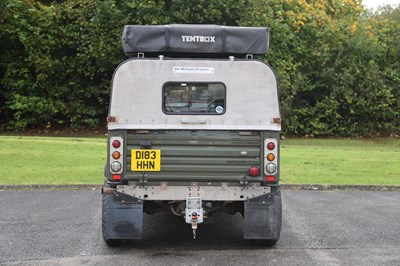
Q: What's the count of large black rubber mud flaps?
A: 2